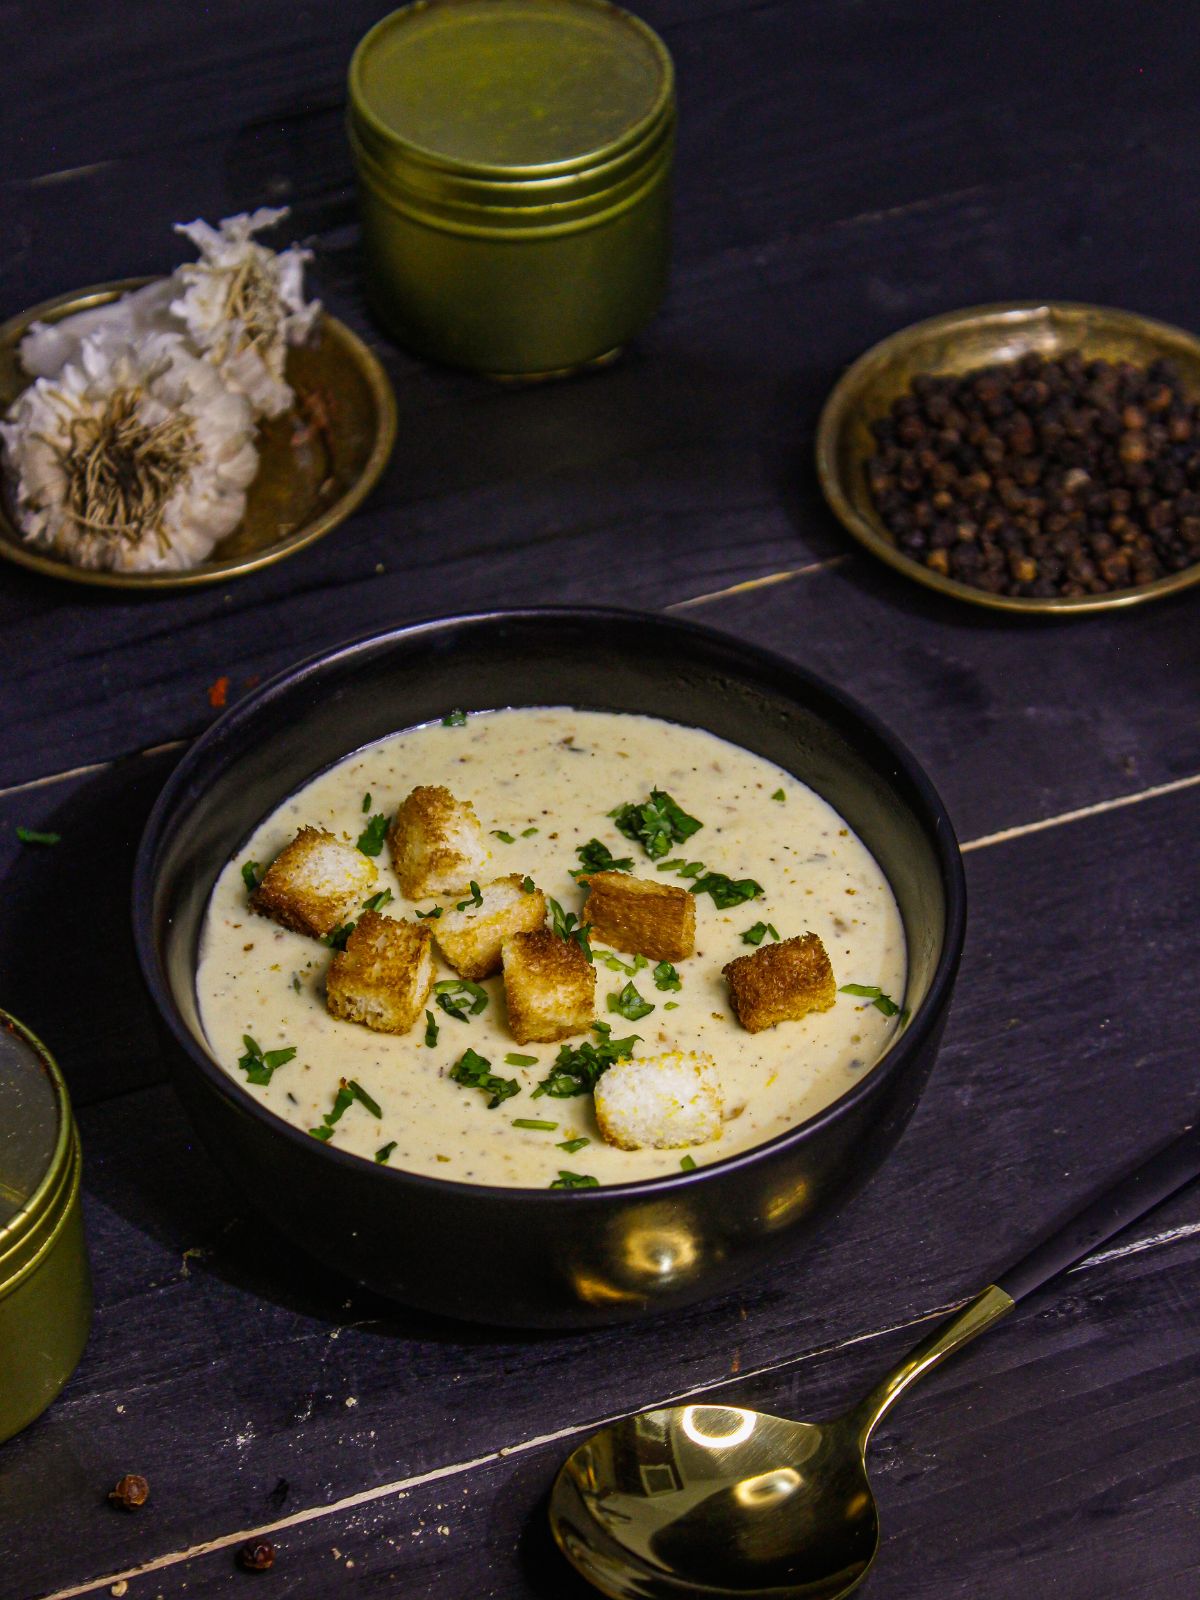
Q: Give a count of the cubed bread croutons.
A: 8